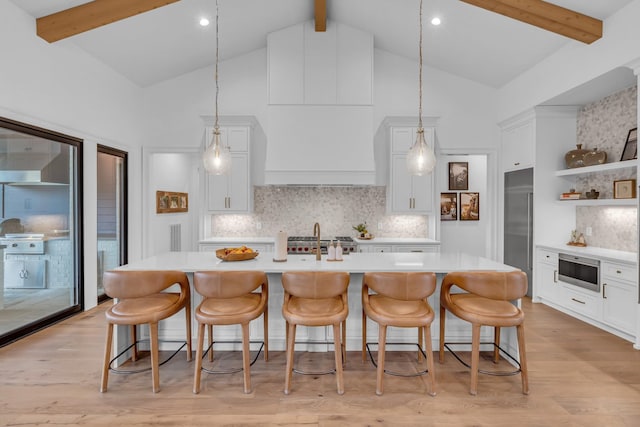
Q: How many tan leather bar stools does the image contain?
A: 5